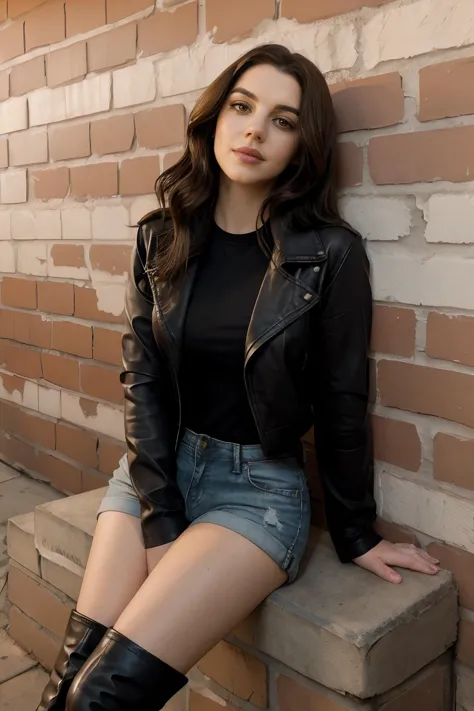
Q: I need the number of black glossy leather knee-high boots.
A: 2